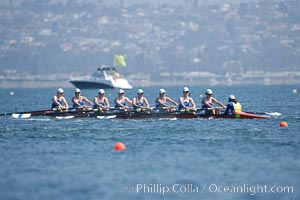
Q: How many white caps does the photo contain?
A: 9